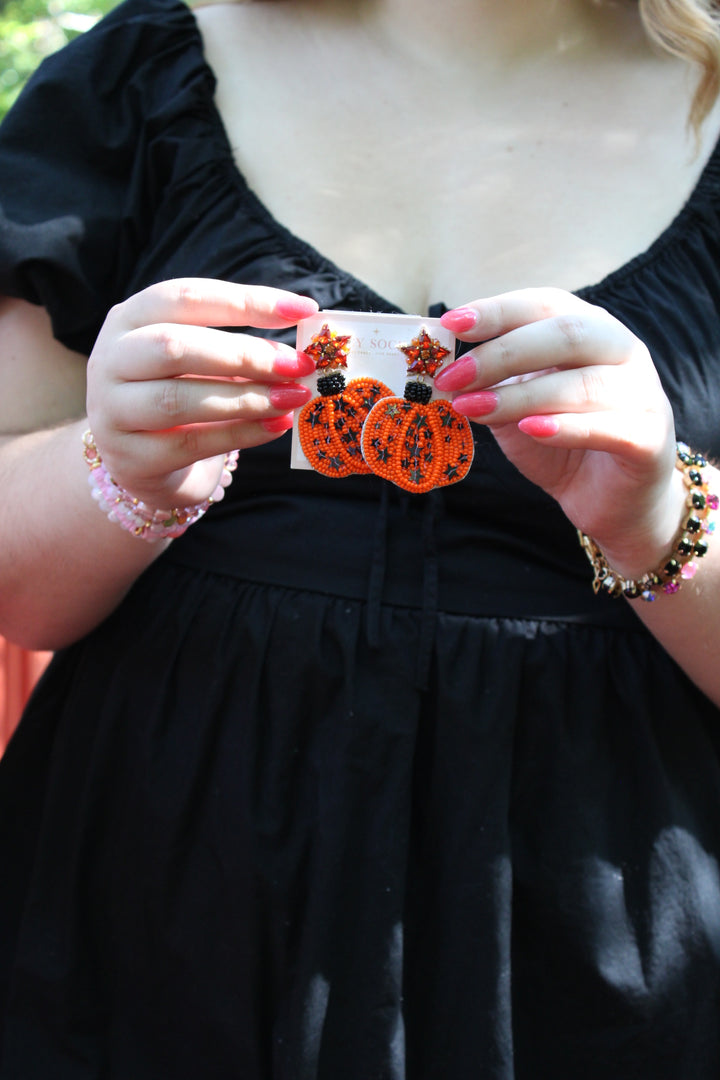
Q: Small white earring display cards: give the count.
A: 1